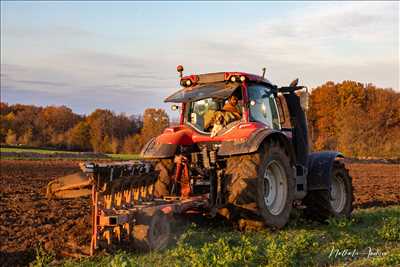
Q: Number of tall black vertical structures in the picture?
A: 1